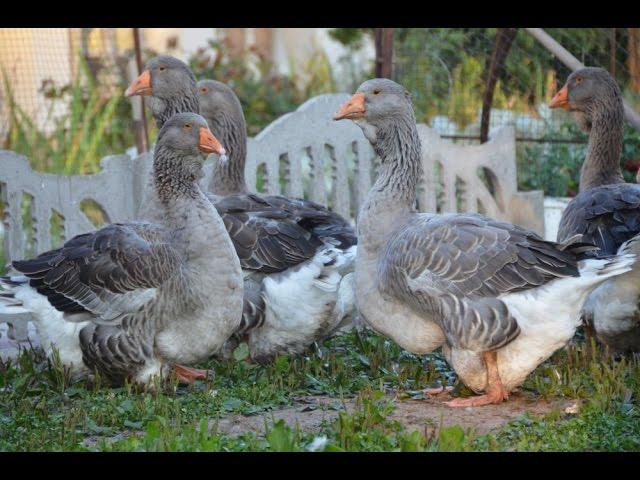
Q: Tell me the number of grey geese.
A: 5